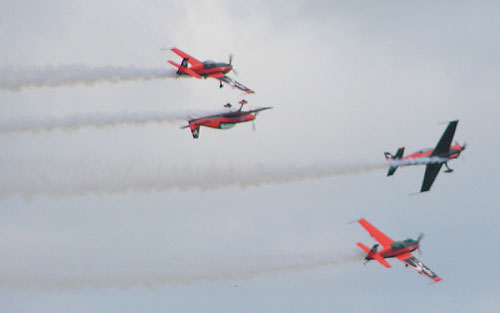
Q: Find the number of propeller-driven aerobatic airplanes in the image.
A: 4